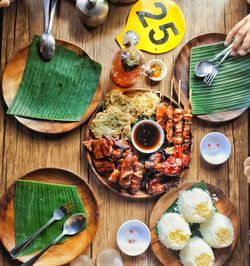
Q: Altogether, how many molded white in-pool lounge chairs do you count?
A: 0